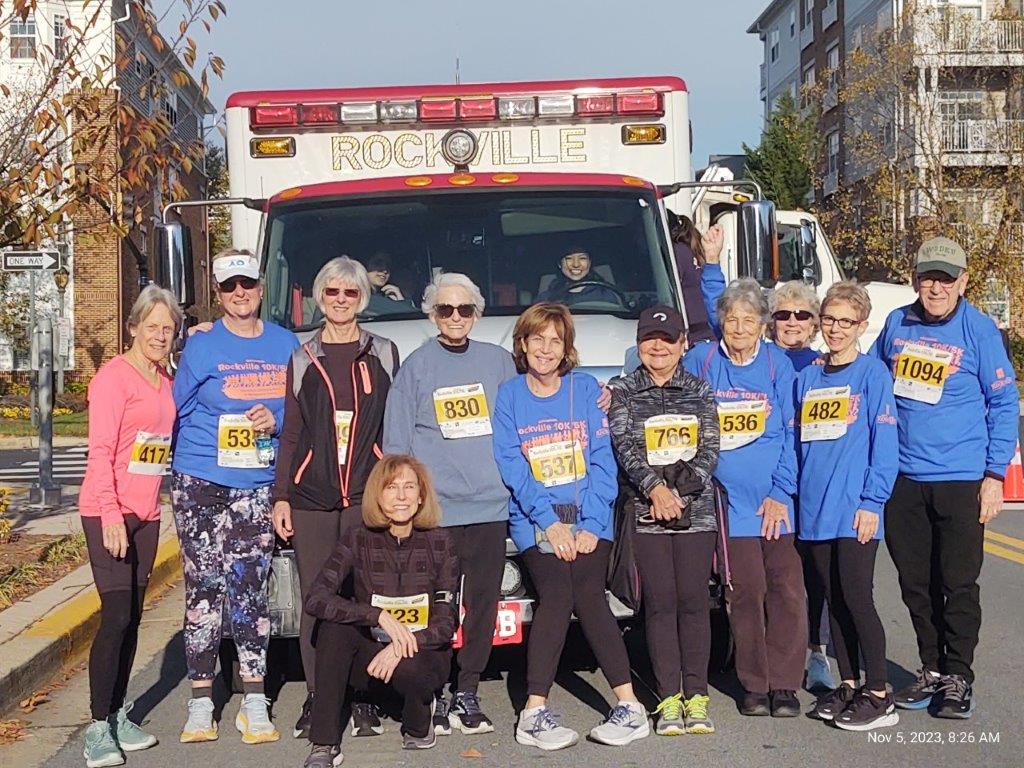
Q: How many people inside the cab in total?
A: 2